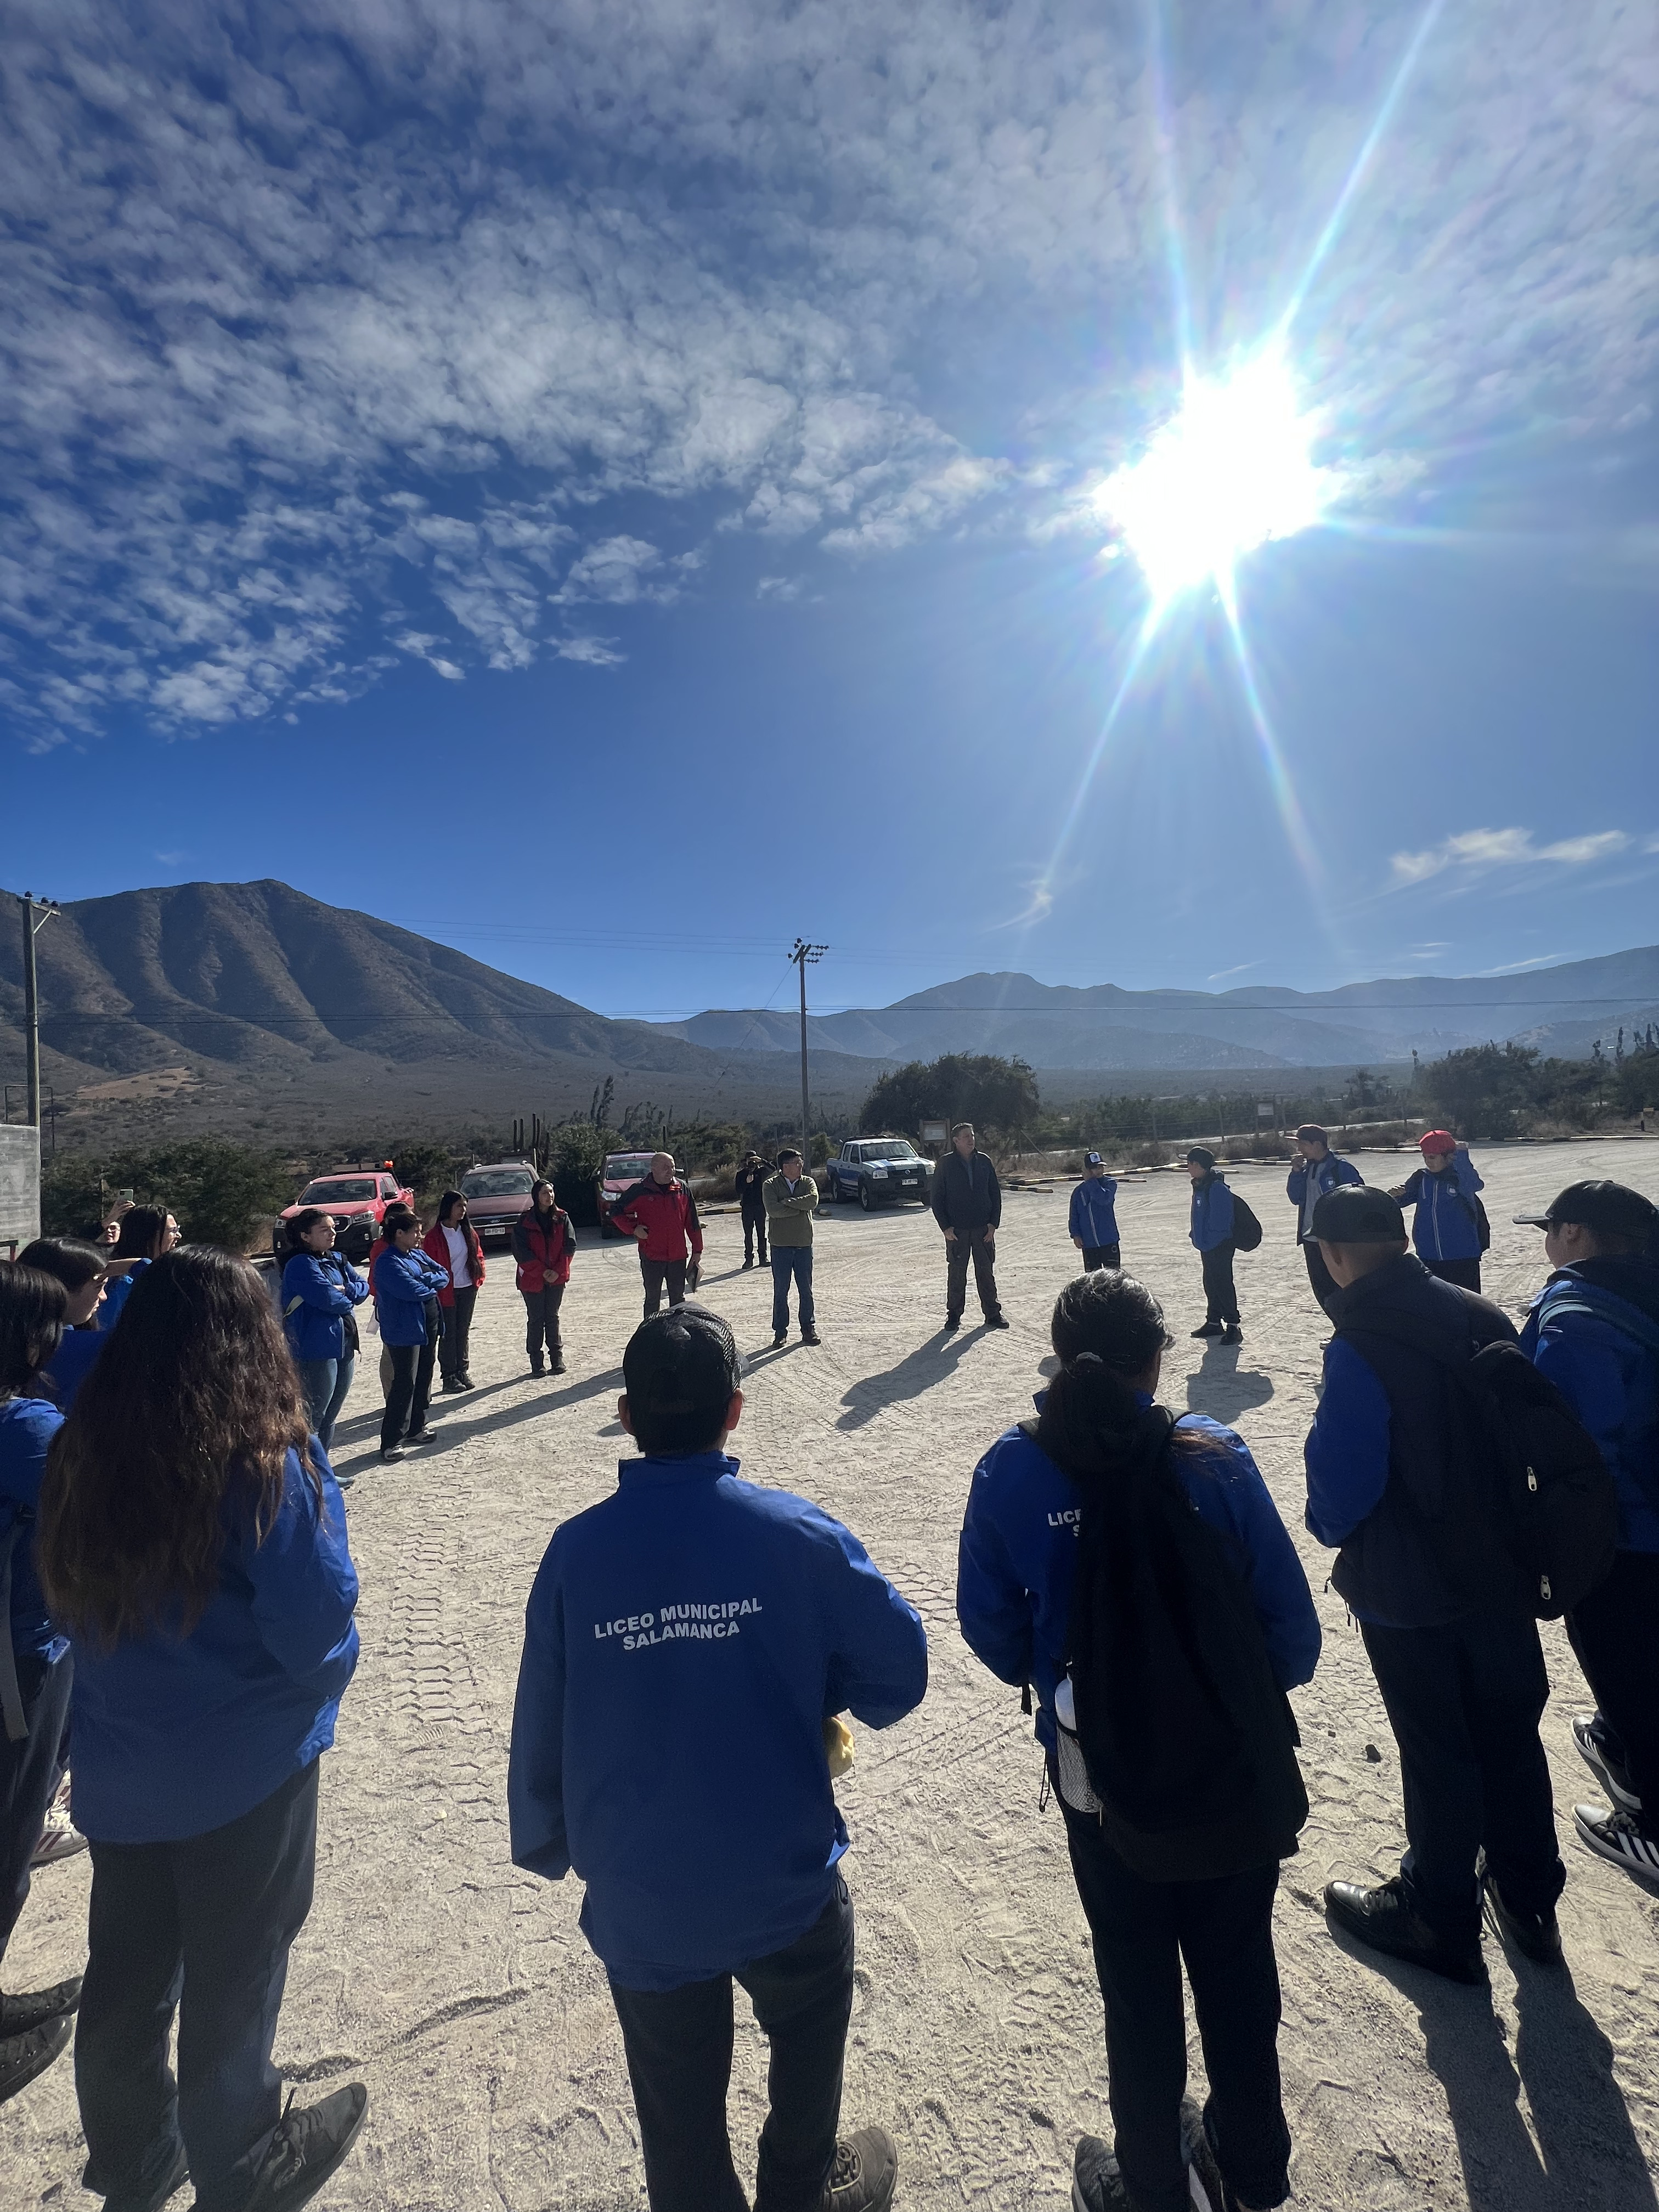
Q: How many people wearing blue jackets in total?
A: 14